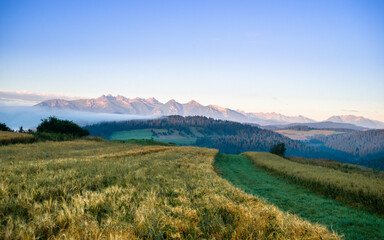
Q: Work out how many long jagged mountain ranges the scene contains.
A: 1